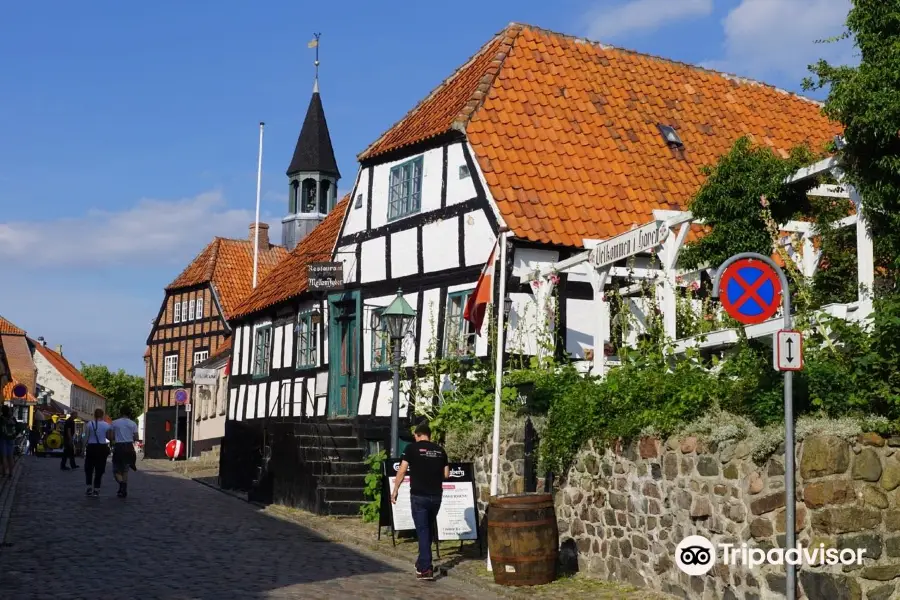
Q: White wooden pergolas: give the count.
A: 1